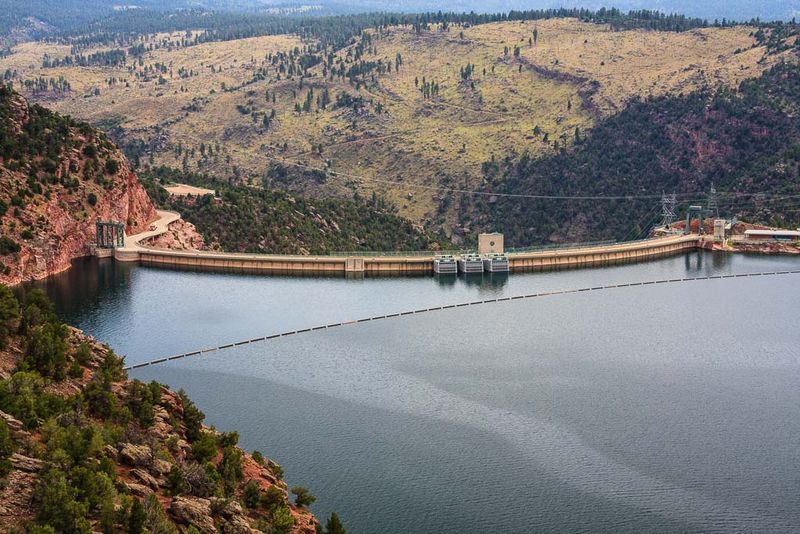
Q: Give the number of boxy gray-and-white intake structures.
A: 3